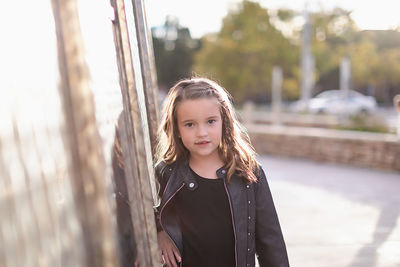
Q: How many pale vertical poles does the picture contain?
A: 3